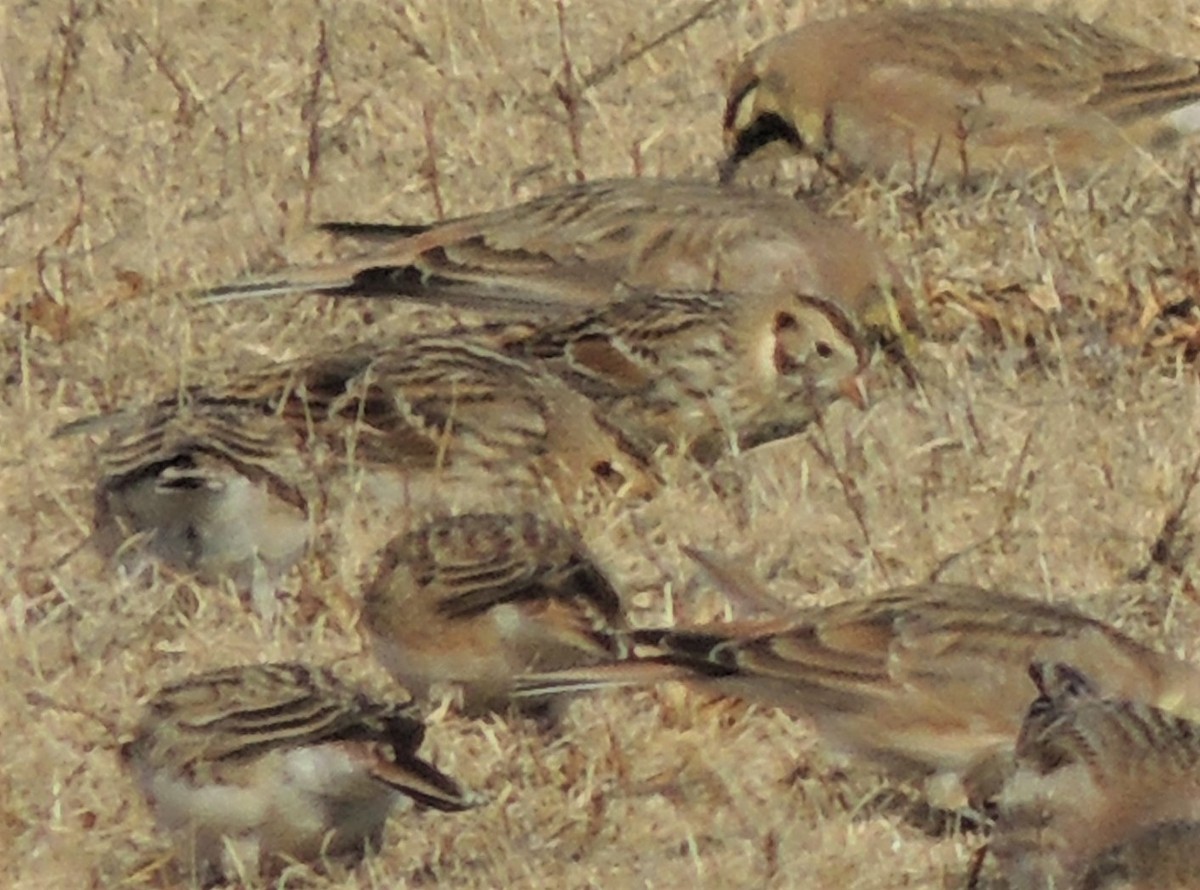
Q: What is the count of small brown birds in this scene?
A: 9